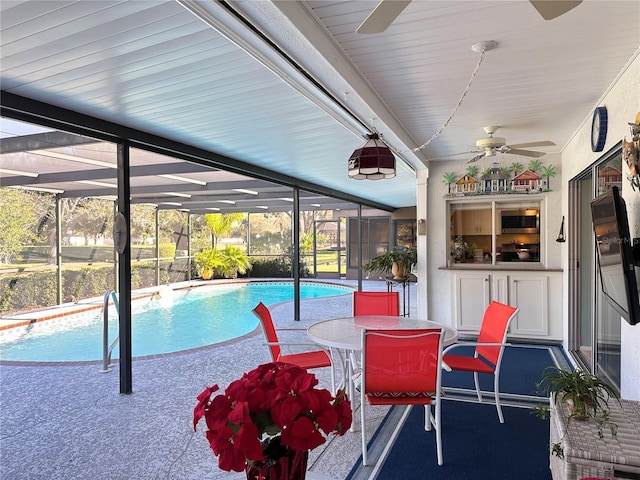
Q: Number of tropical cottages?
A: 3